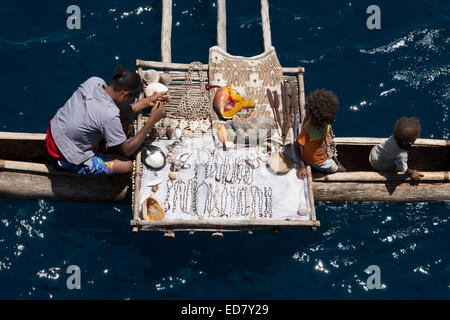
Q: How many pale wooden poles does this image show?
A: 3